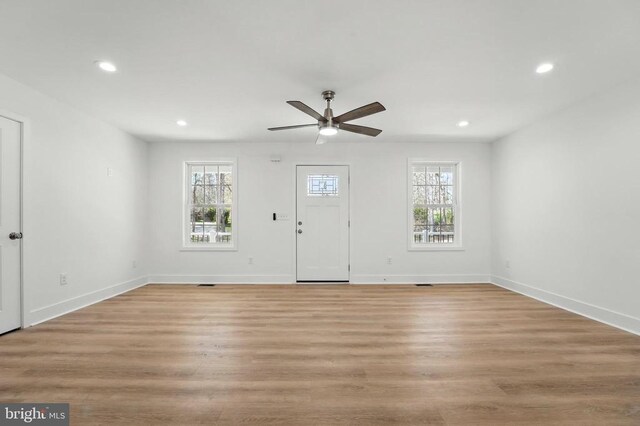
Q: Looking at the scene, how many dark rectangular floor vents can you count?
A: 2